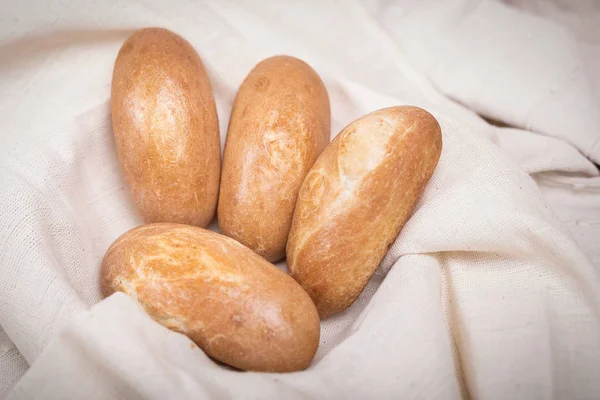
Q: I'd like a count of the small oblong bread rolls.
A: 4